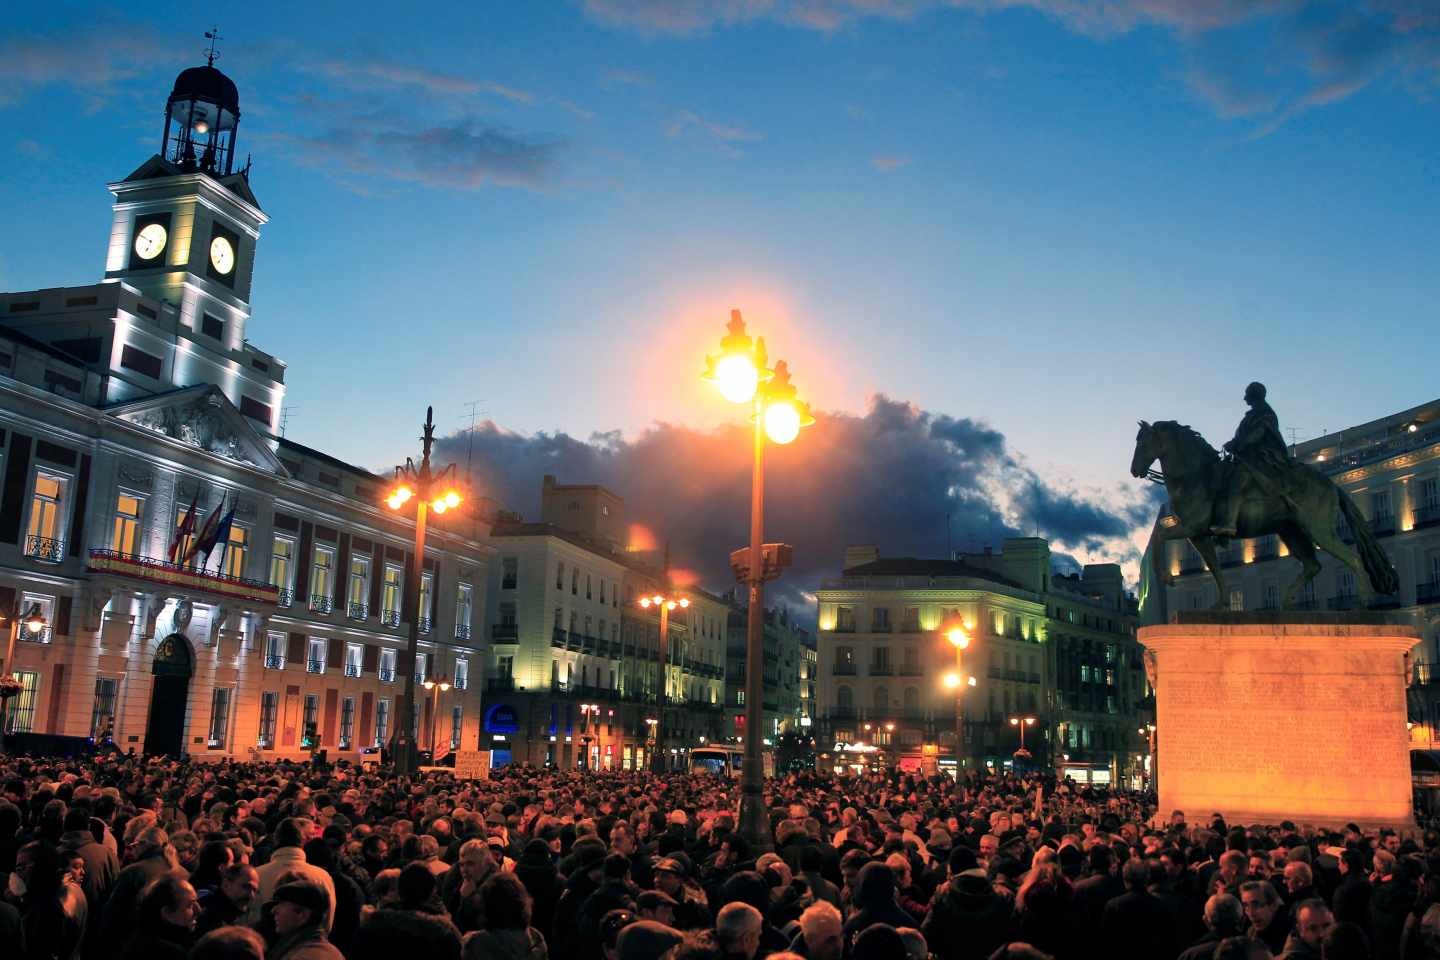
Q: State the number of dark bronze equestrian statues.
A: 1